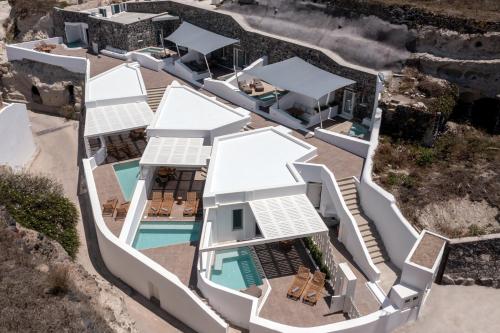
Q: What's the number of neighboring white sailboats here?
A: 0